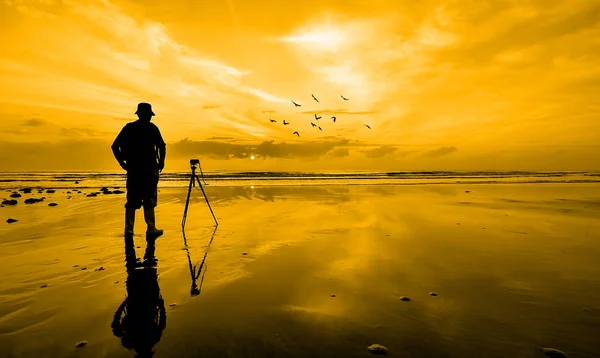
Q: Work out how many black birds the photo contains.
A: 11